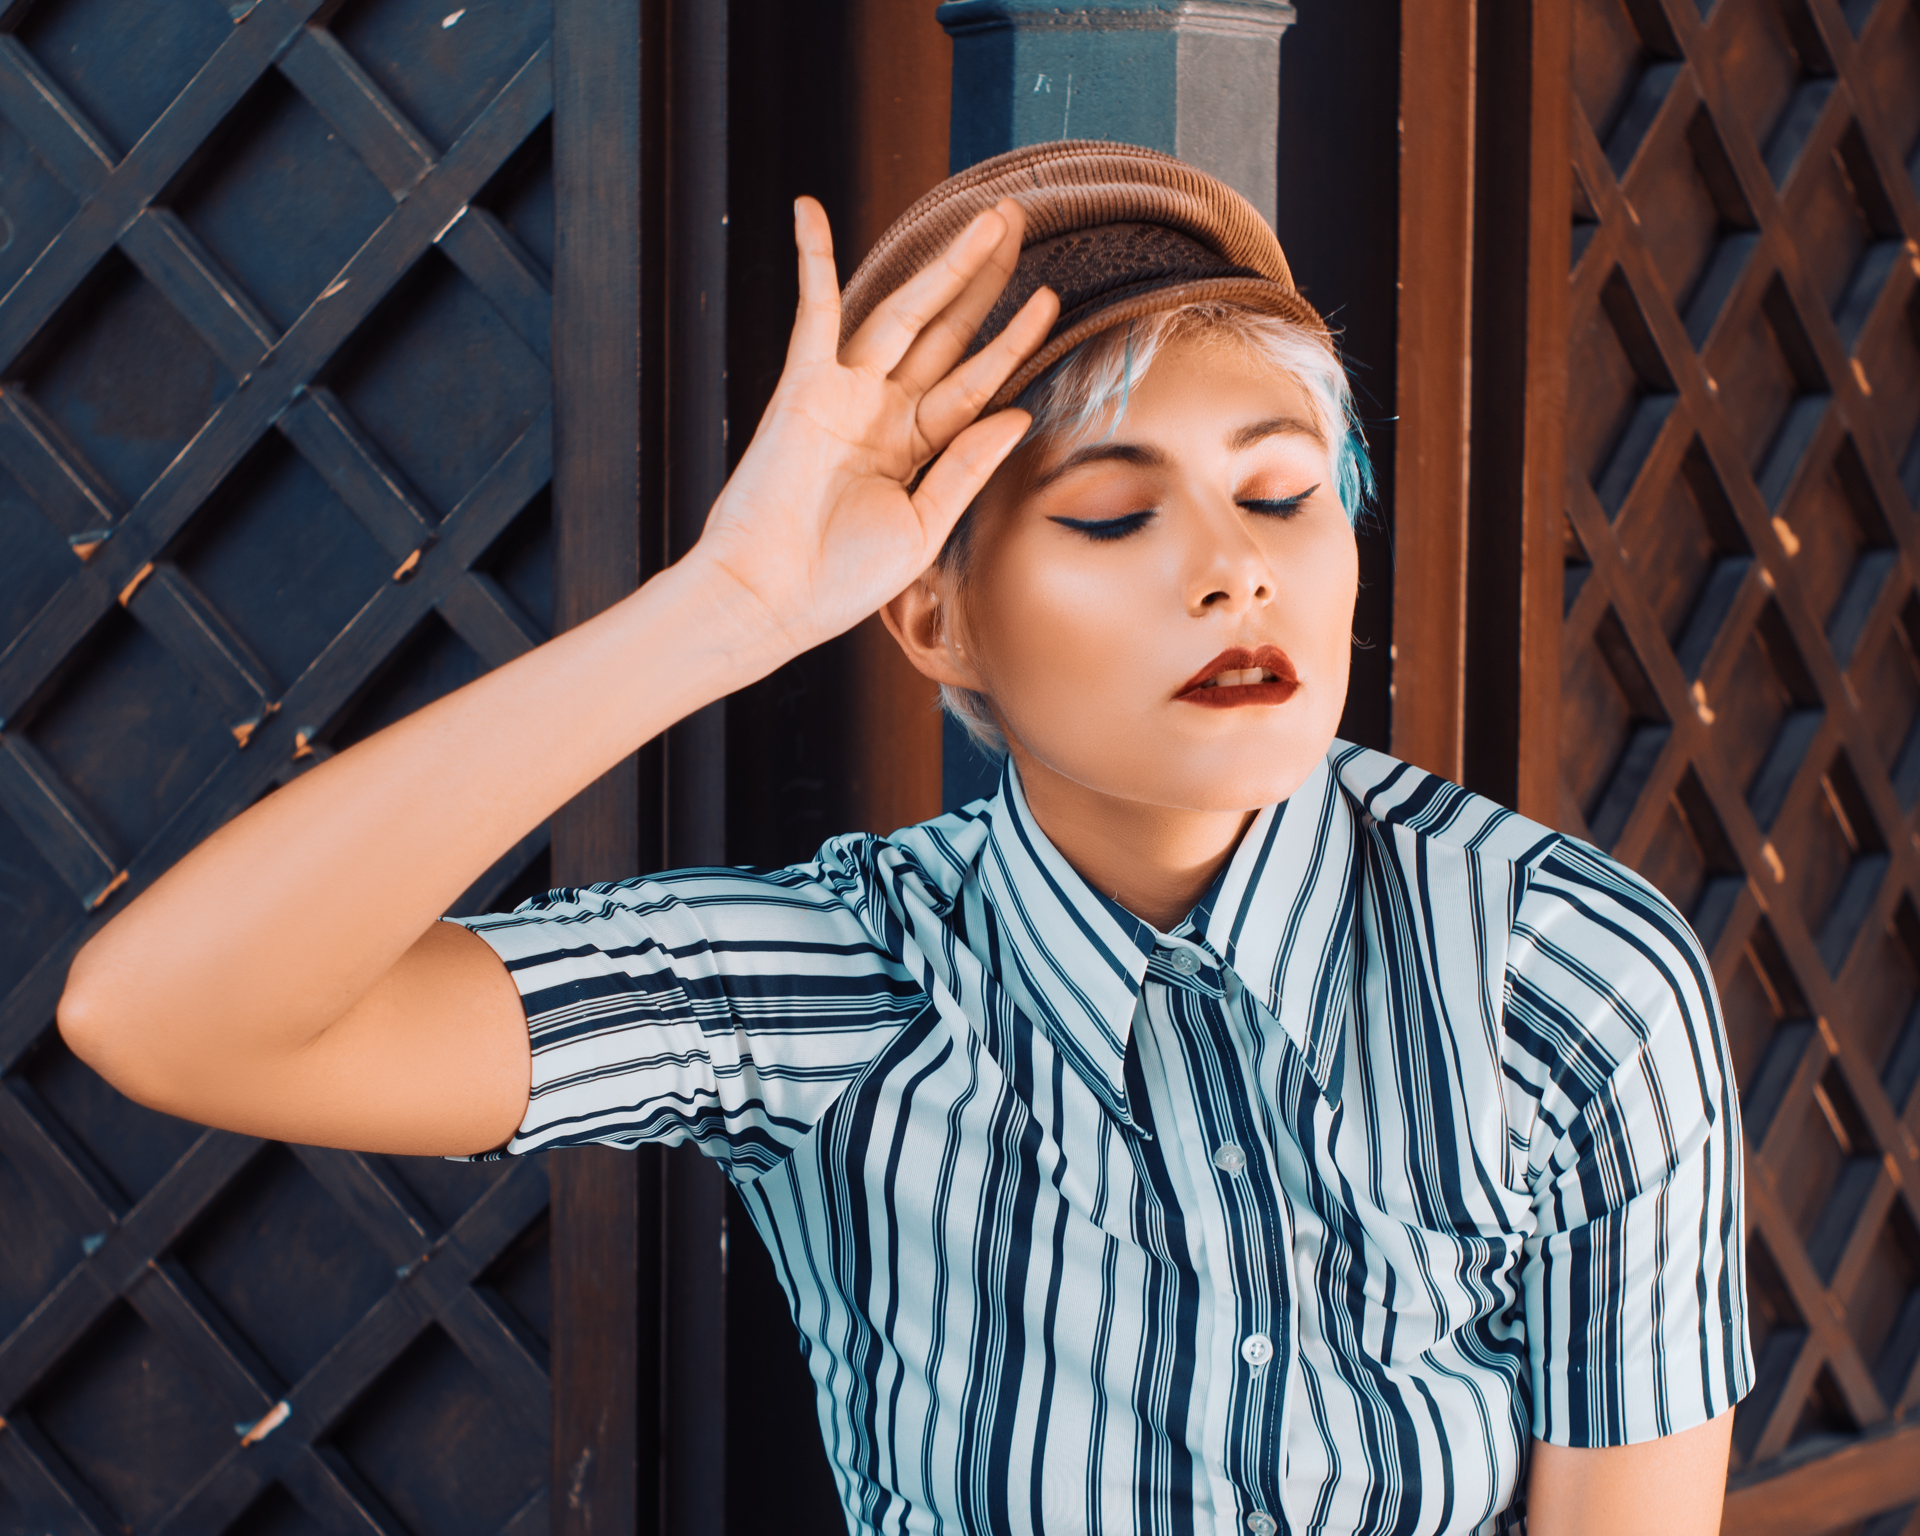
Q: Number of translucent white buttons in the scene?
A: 4